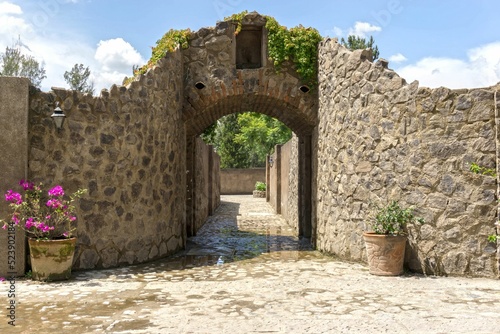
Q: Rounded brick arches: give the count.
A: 1